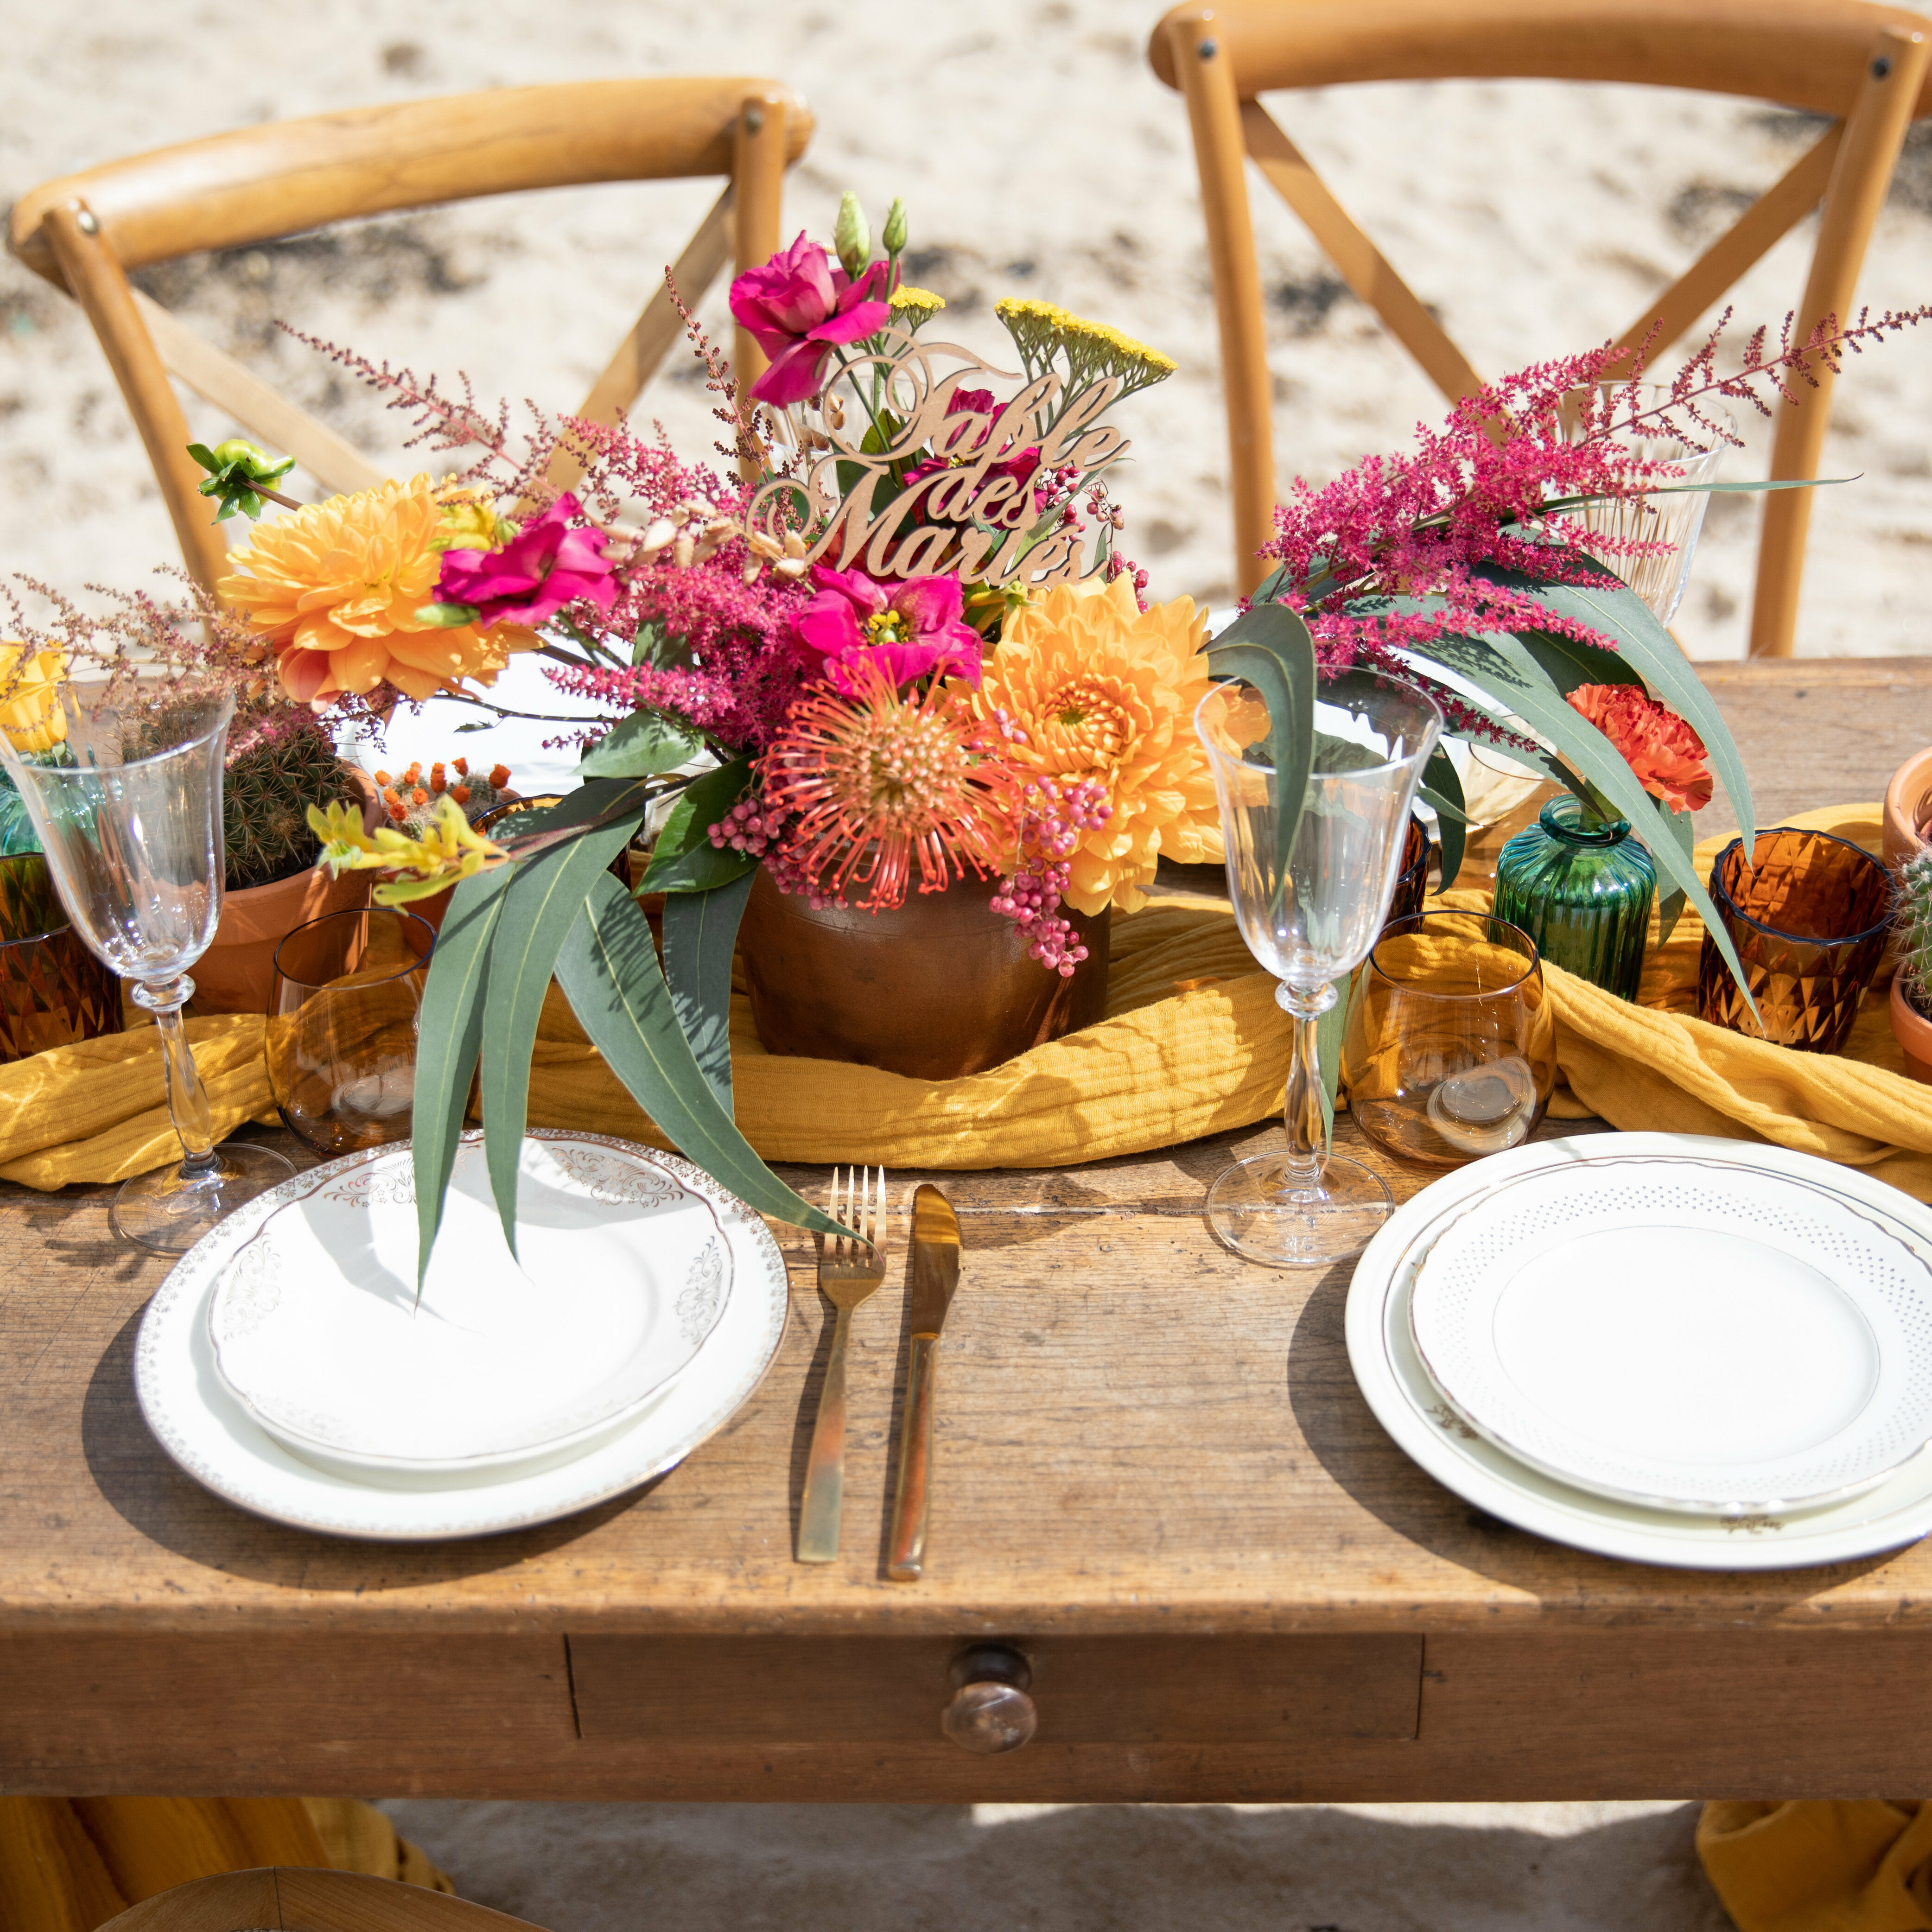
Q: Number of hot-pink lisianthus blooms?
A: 4